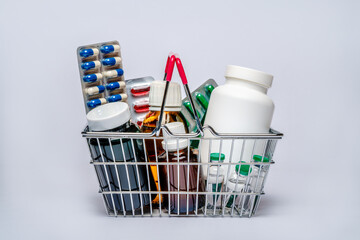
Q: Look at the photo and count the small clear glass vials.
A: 3